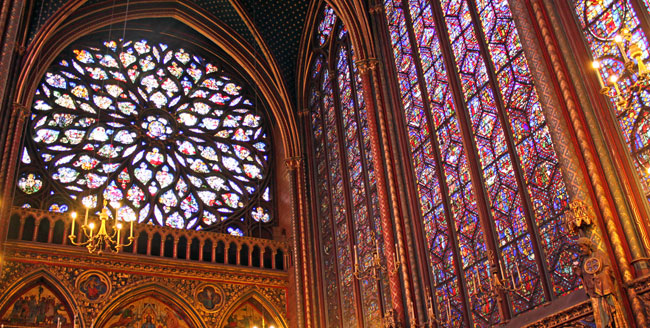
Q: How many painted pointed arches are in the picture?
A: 3